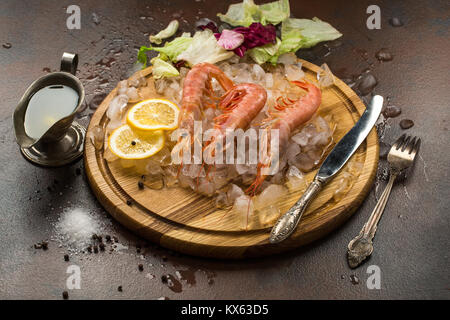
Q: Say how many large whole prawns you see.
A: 3